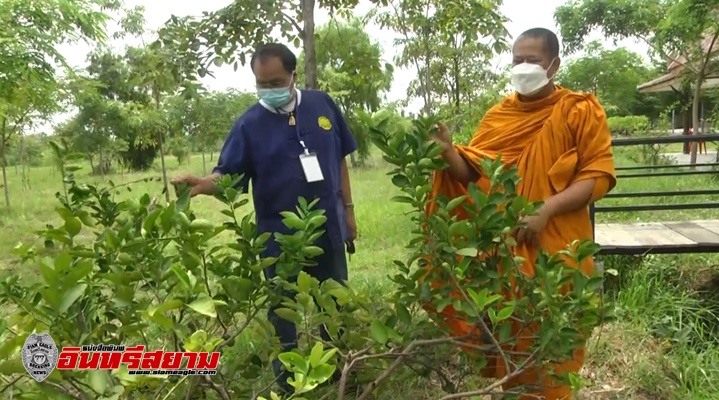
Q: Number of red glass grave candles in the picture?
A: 0